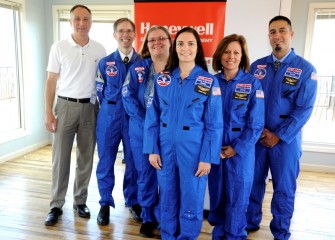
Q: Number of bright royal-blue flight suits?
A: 5